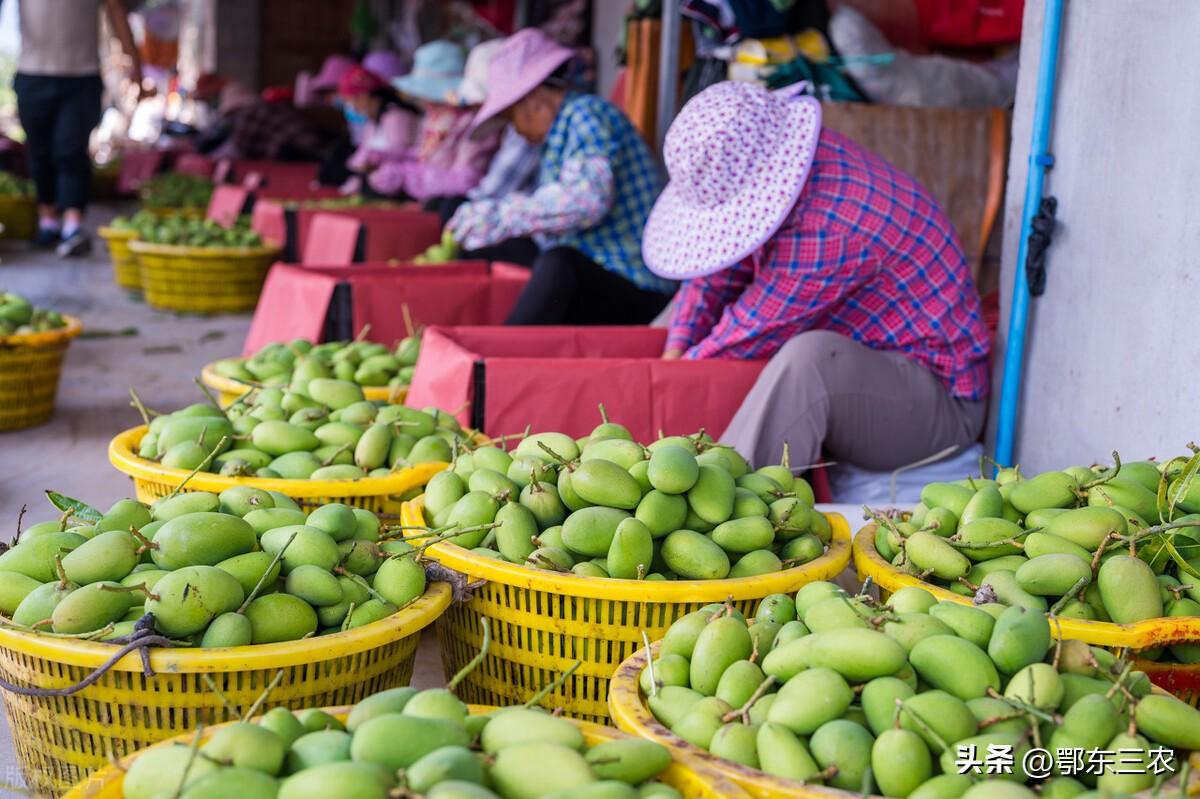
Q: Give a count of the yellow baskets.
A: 12